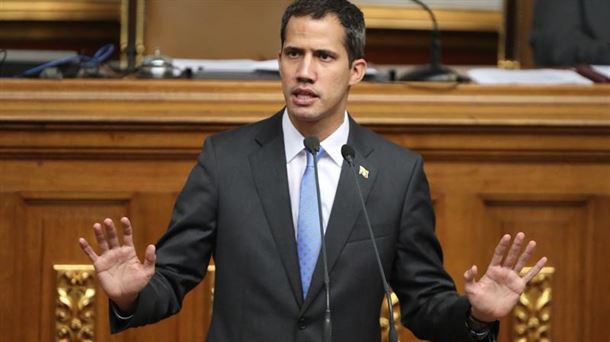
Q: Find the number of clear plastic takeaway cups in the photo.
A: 0